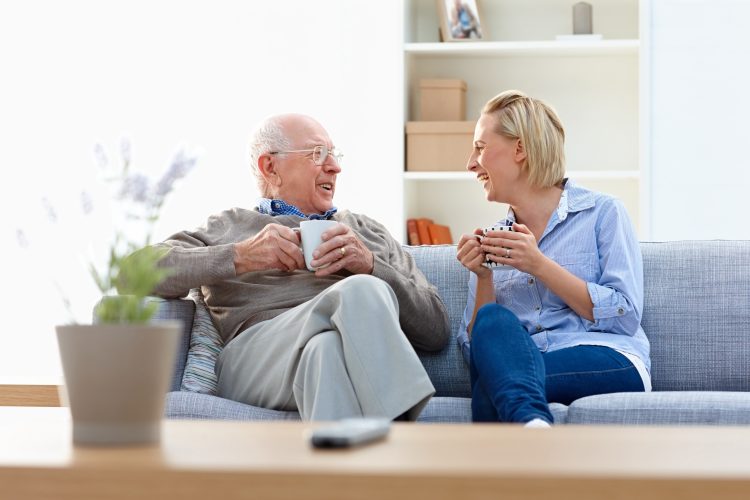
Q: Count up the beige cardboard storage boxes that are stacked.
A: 2